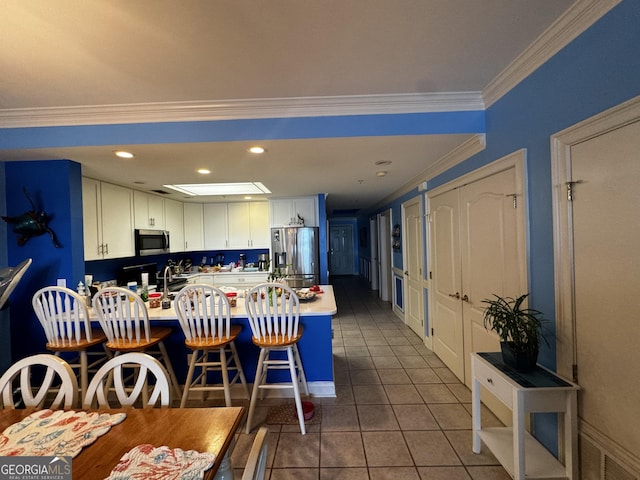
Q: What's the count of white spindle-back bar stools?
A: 4